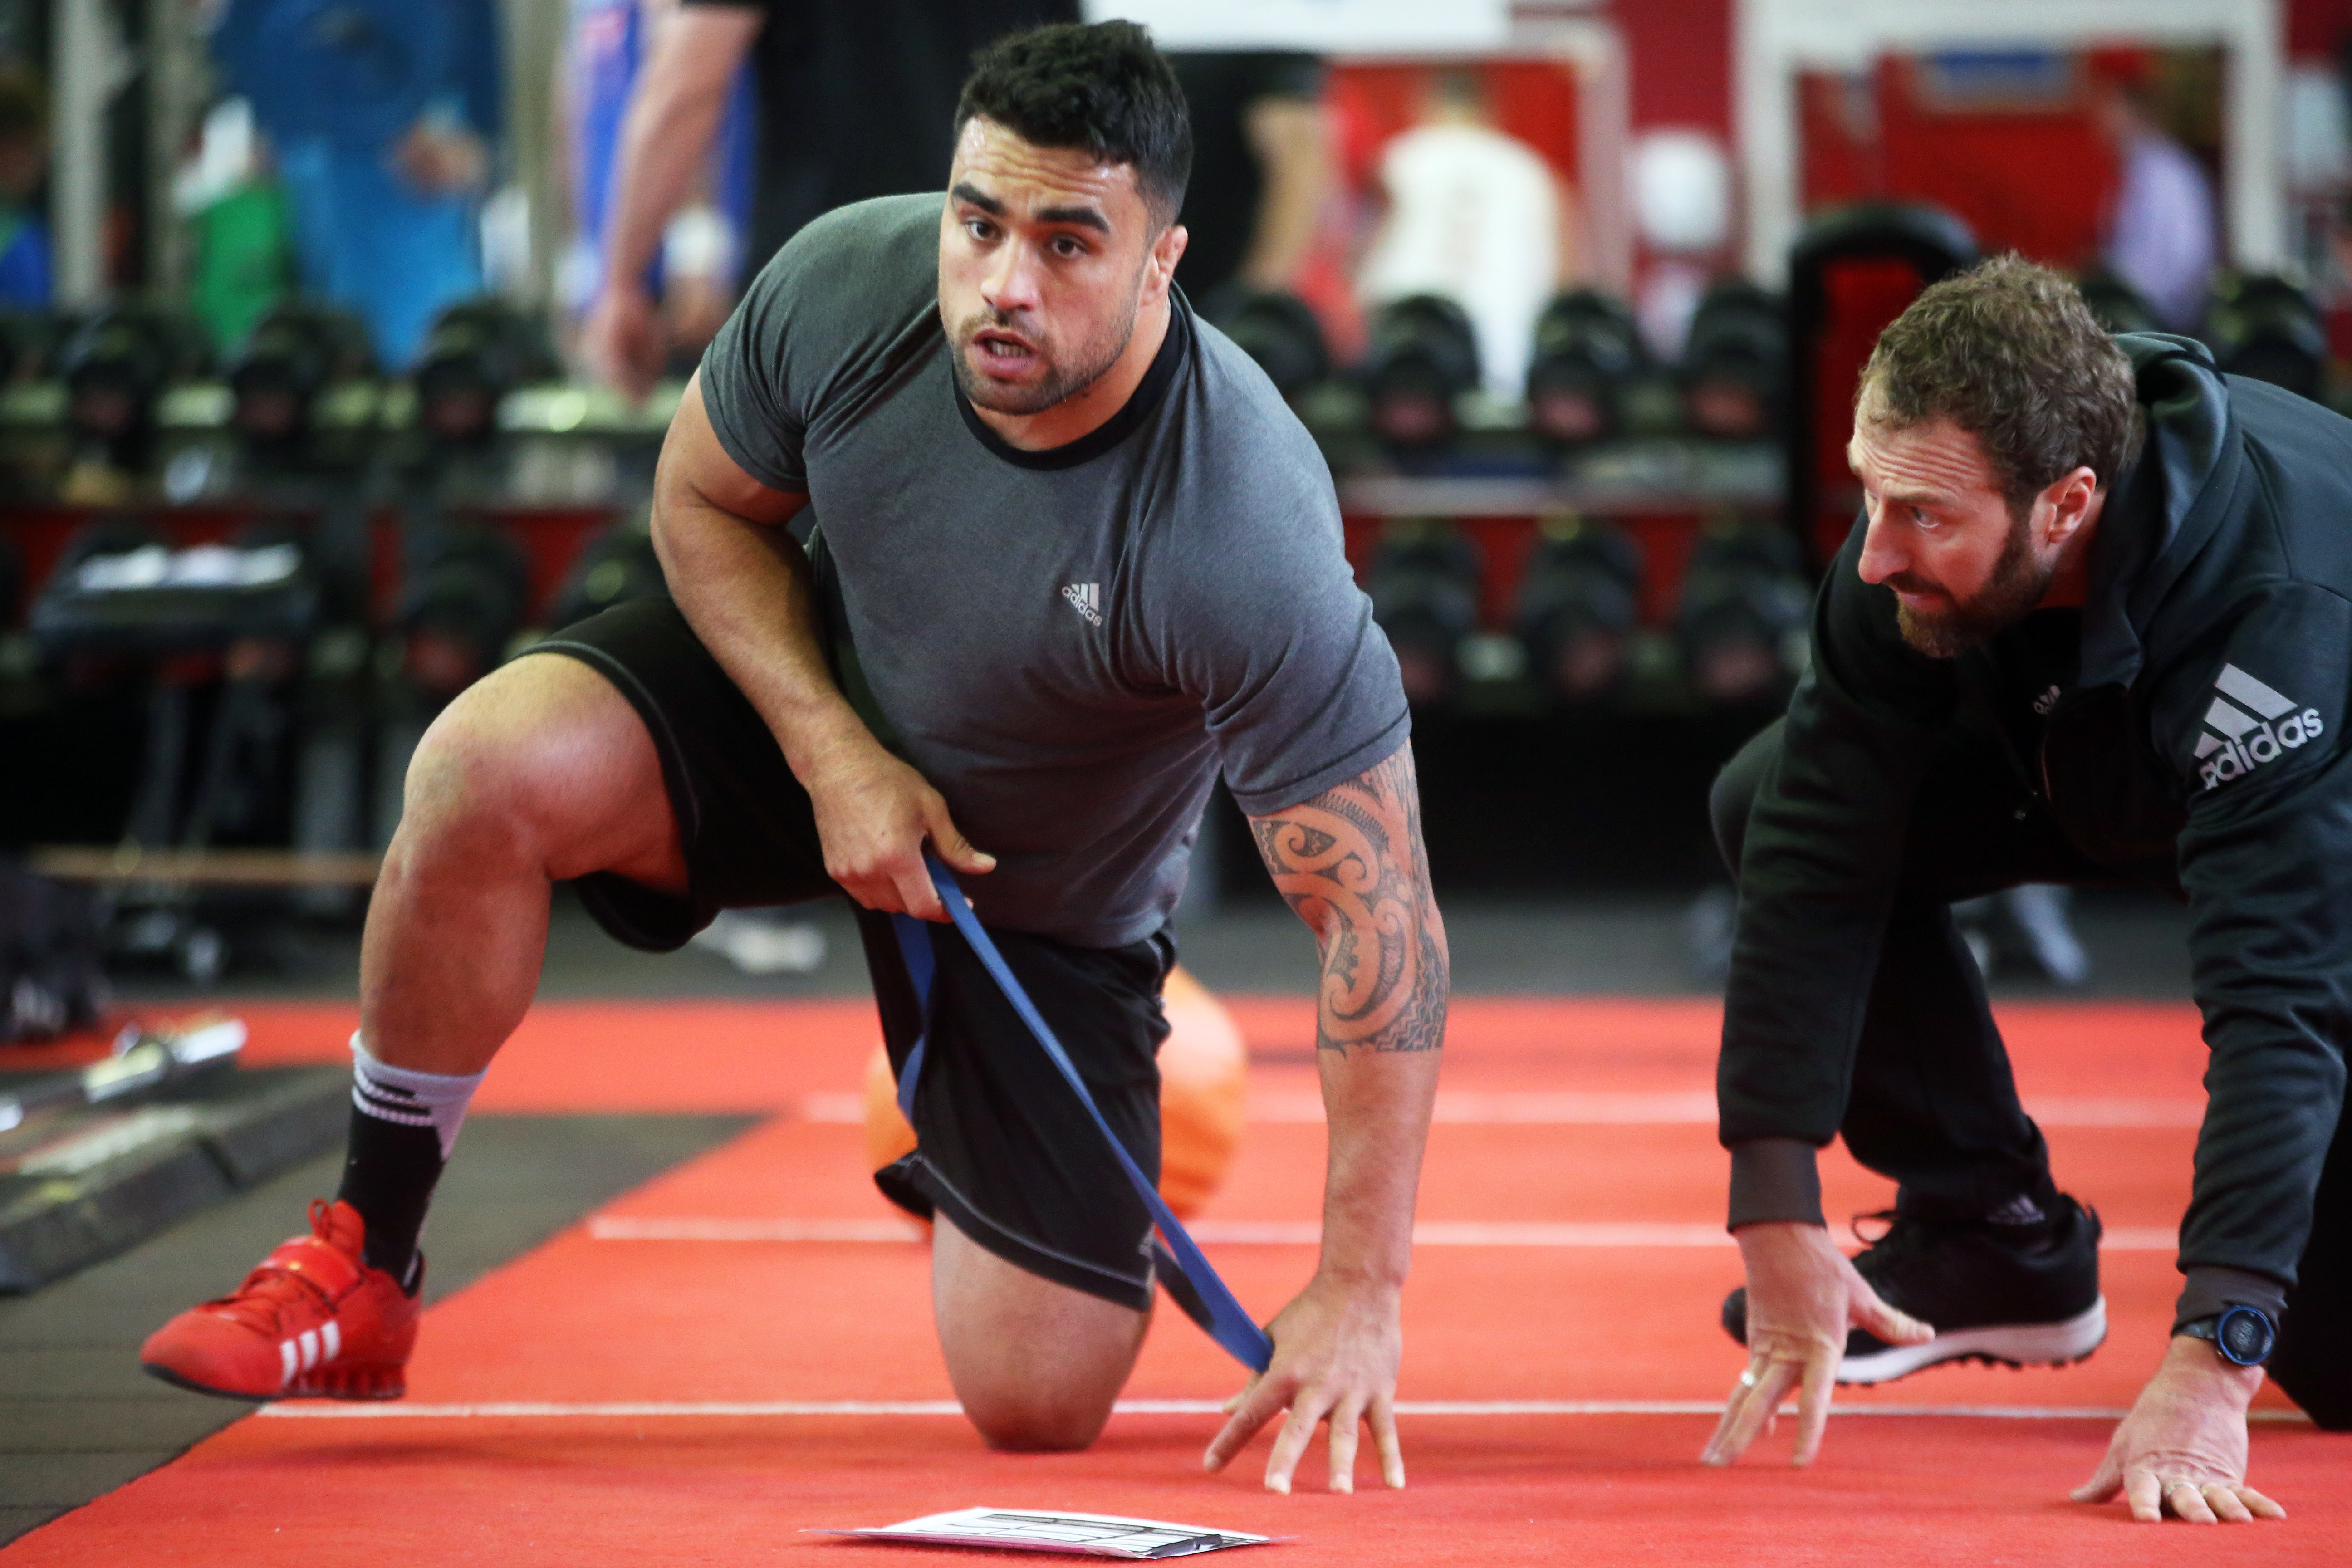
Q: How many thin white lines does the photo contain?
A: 3